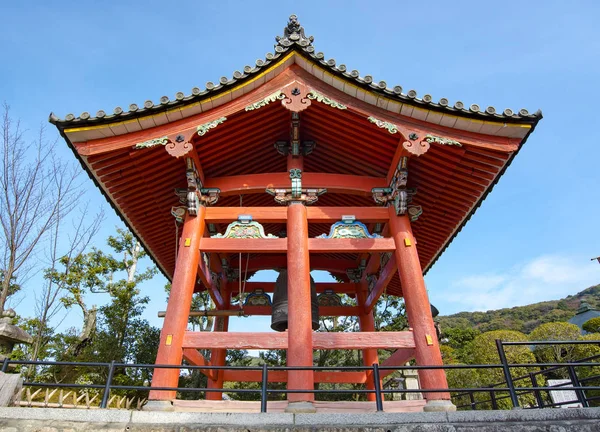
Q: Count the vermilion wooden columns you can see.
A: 5